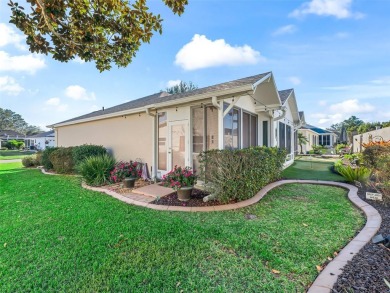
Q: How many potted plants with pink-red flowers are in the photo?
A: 2